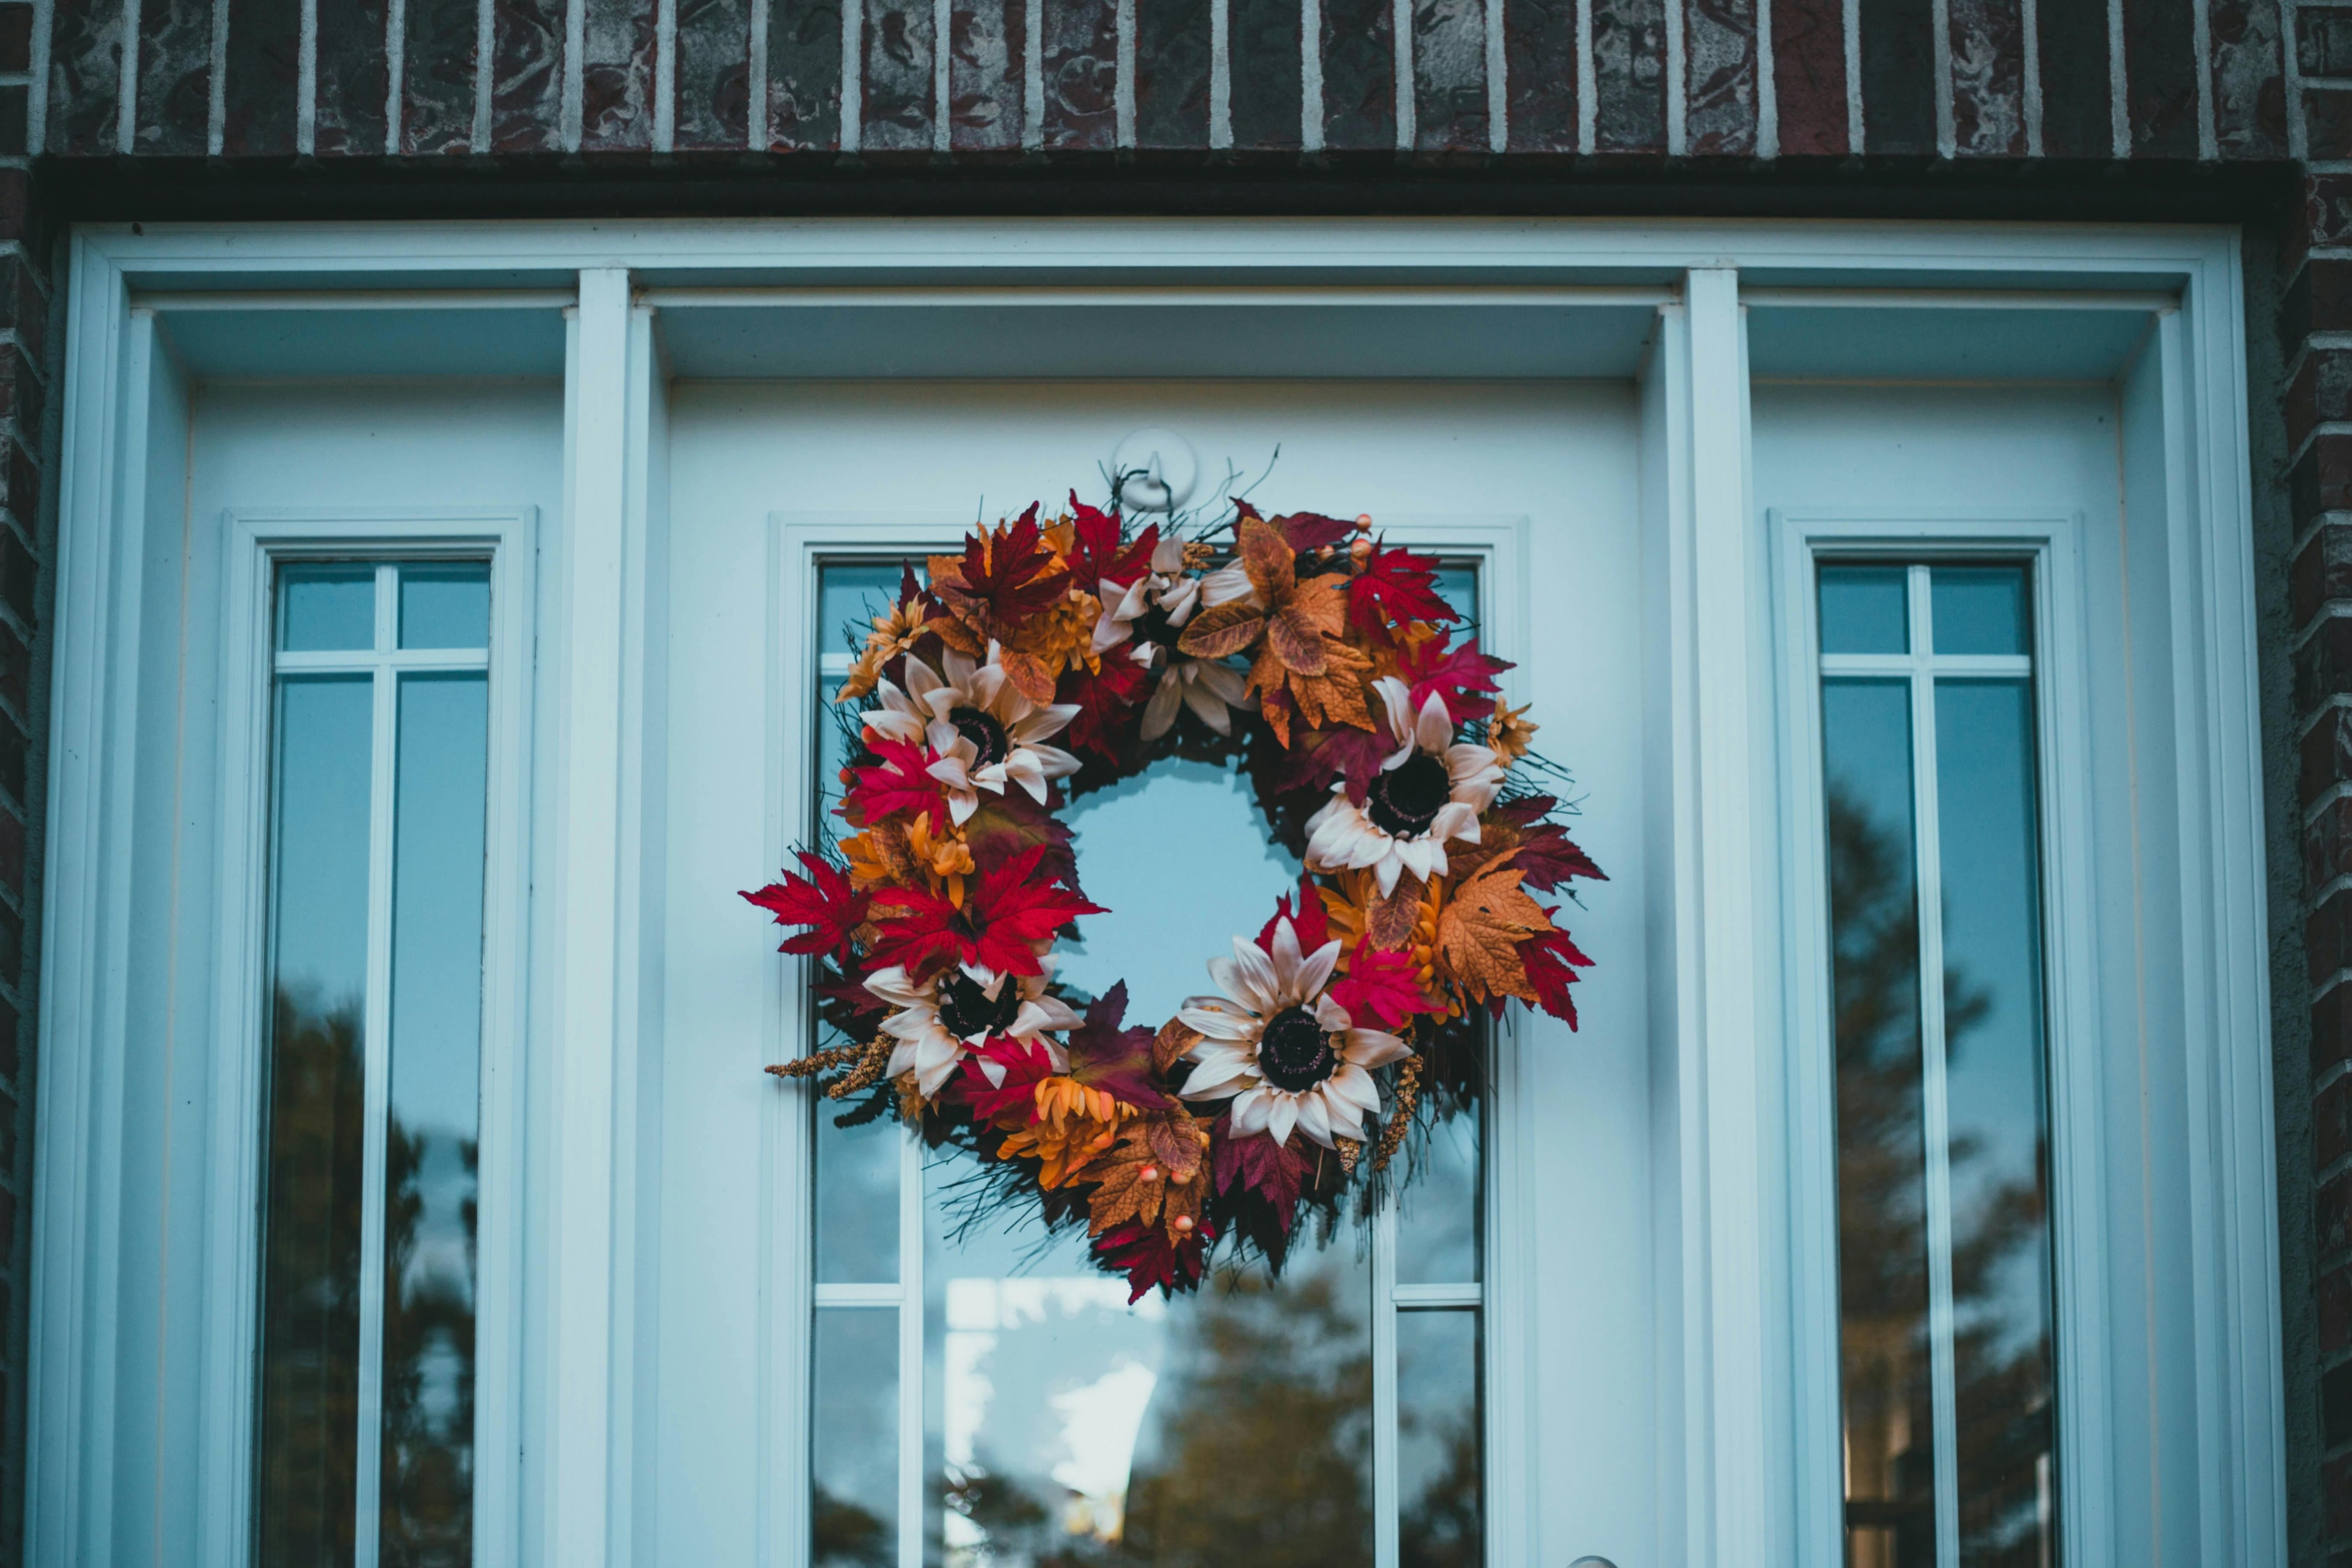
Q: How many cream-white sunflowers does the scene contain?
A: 5